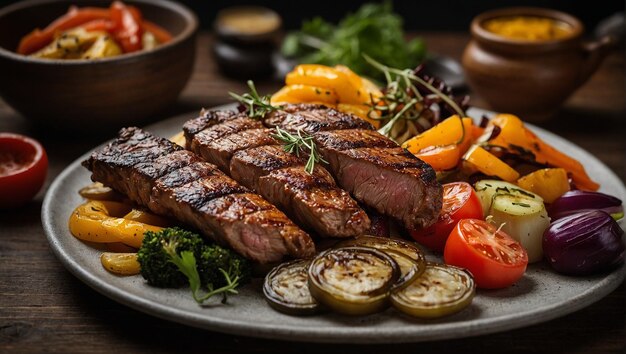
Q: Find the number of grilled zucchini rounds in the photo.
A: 4